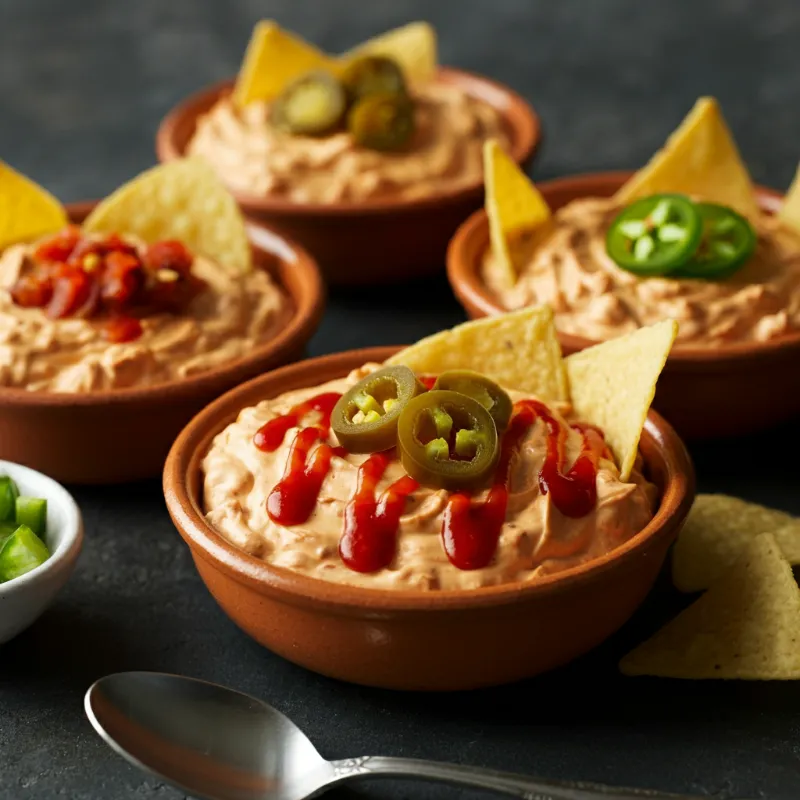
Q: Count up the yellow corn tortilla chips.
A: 11